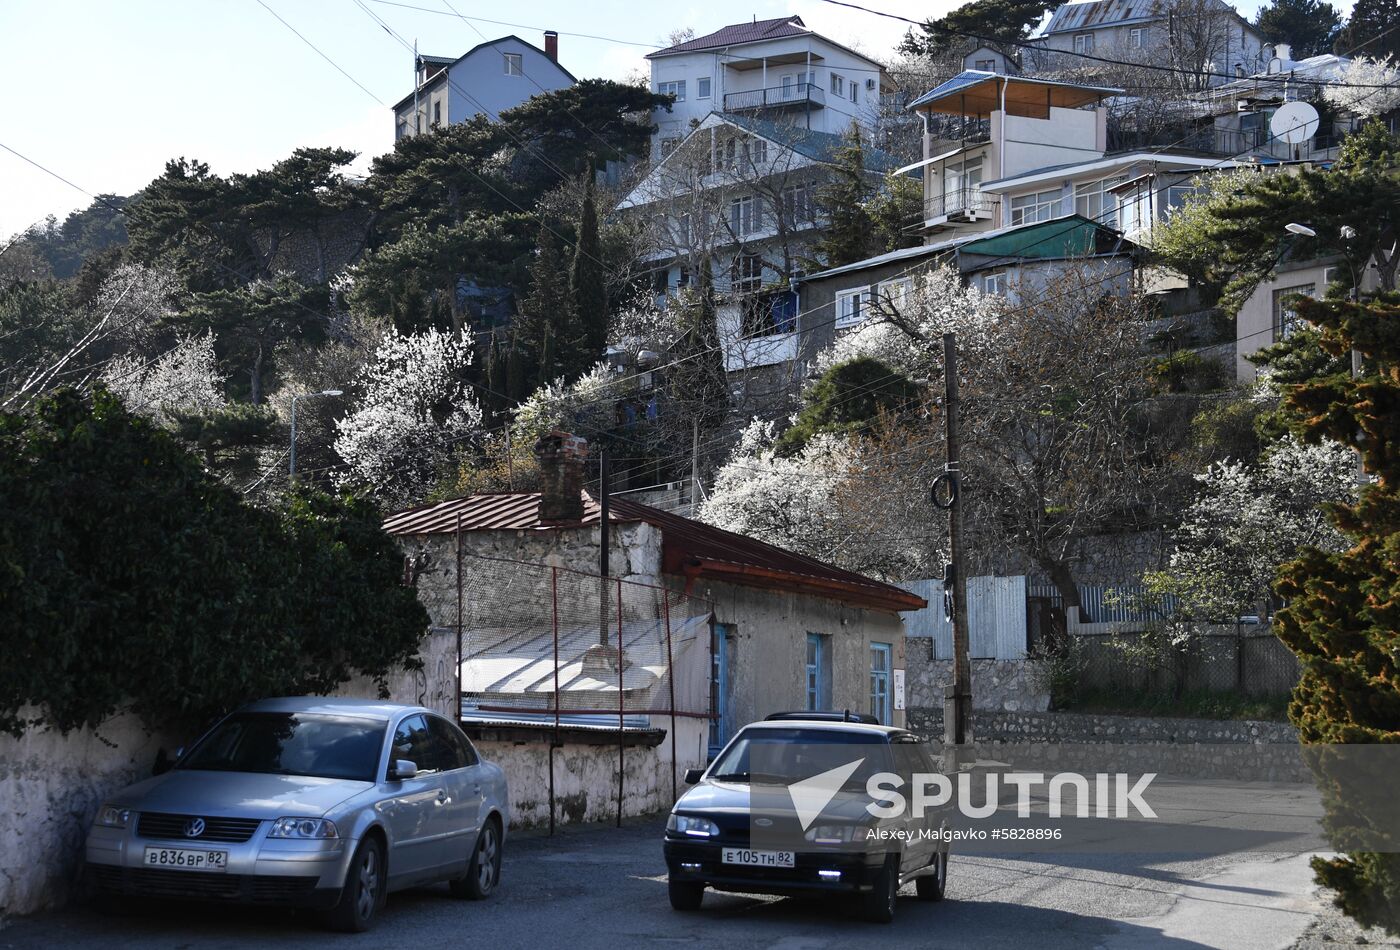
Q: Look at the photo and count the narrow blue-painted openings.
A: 3